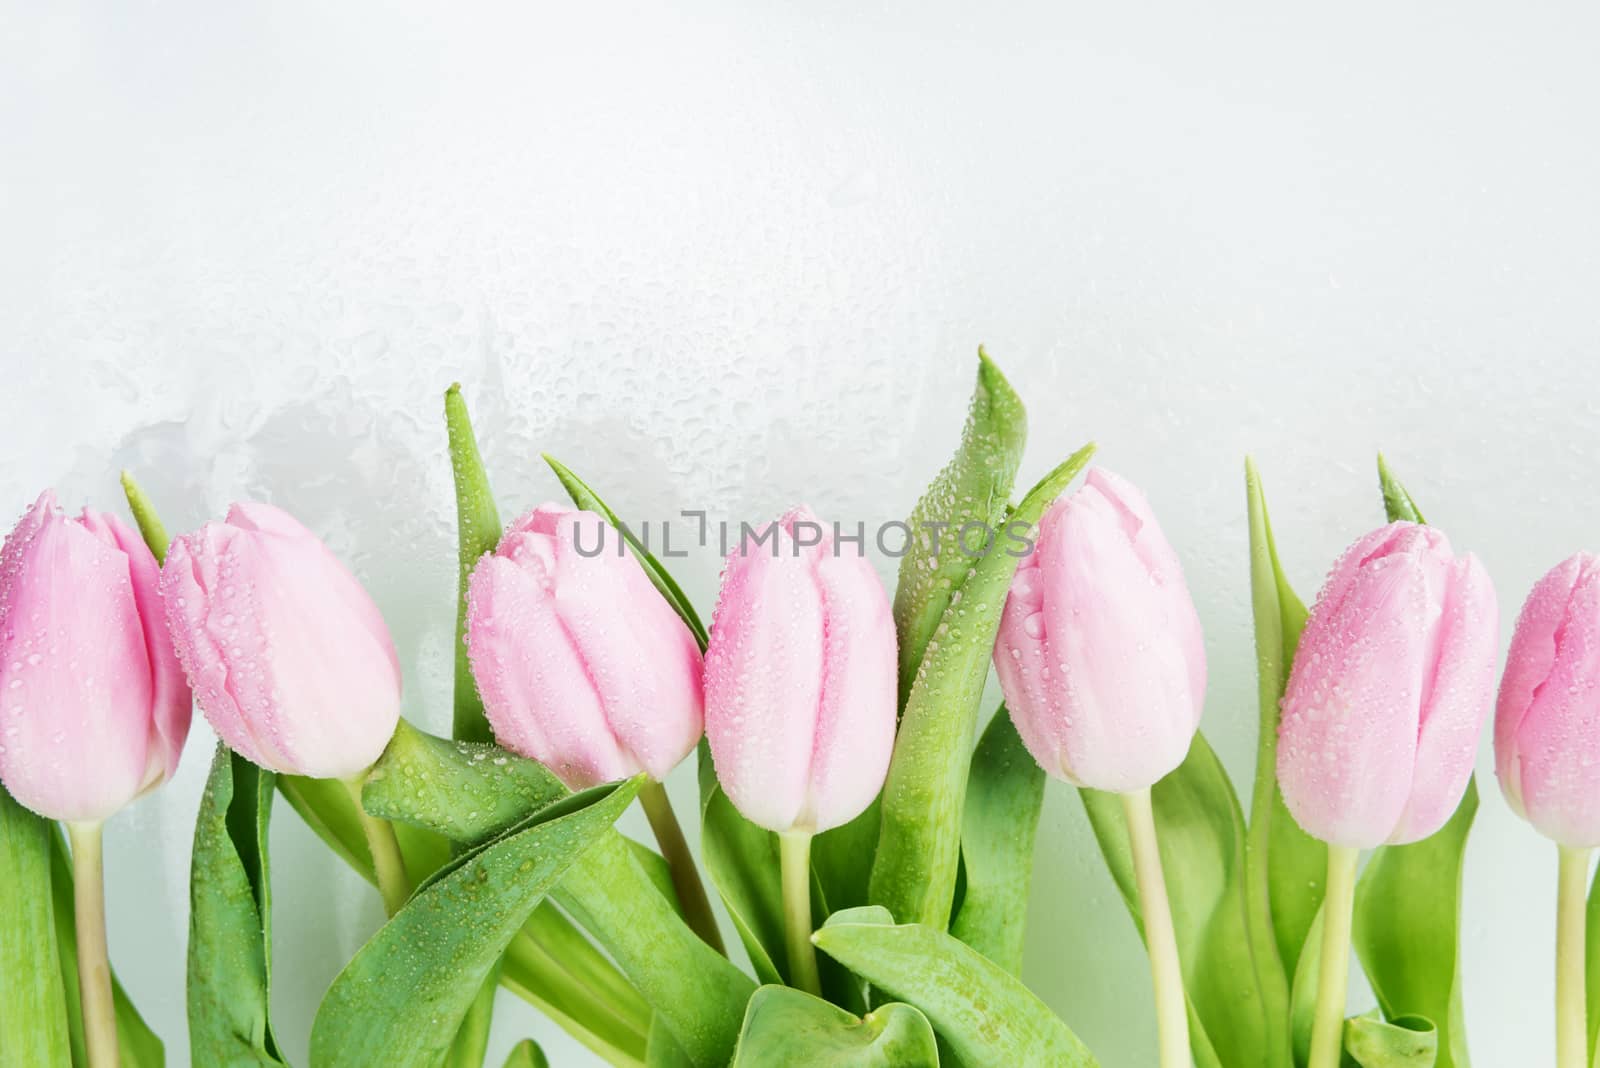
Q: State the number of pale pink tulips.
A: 7